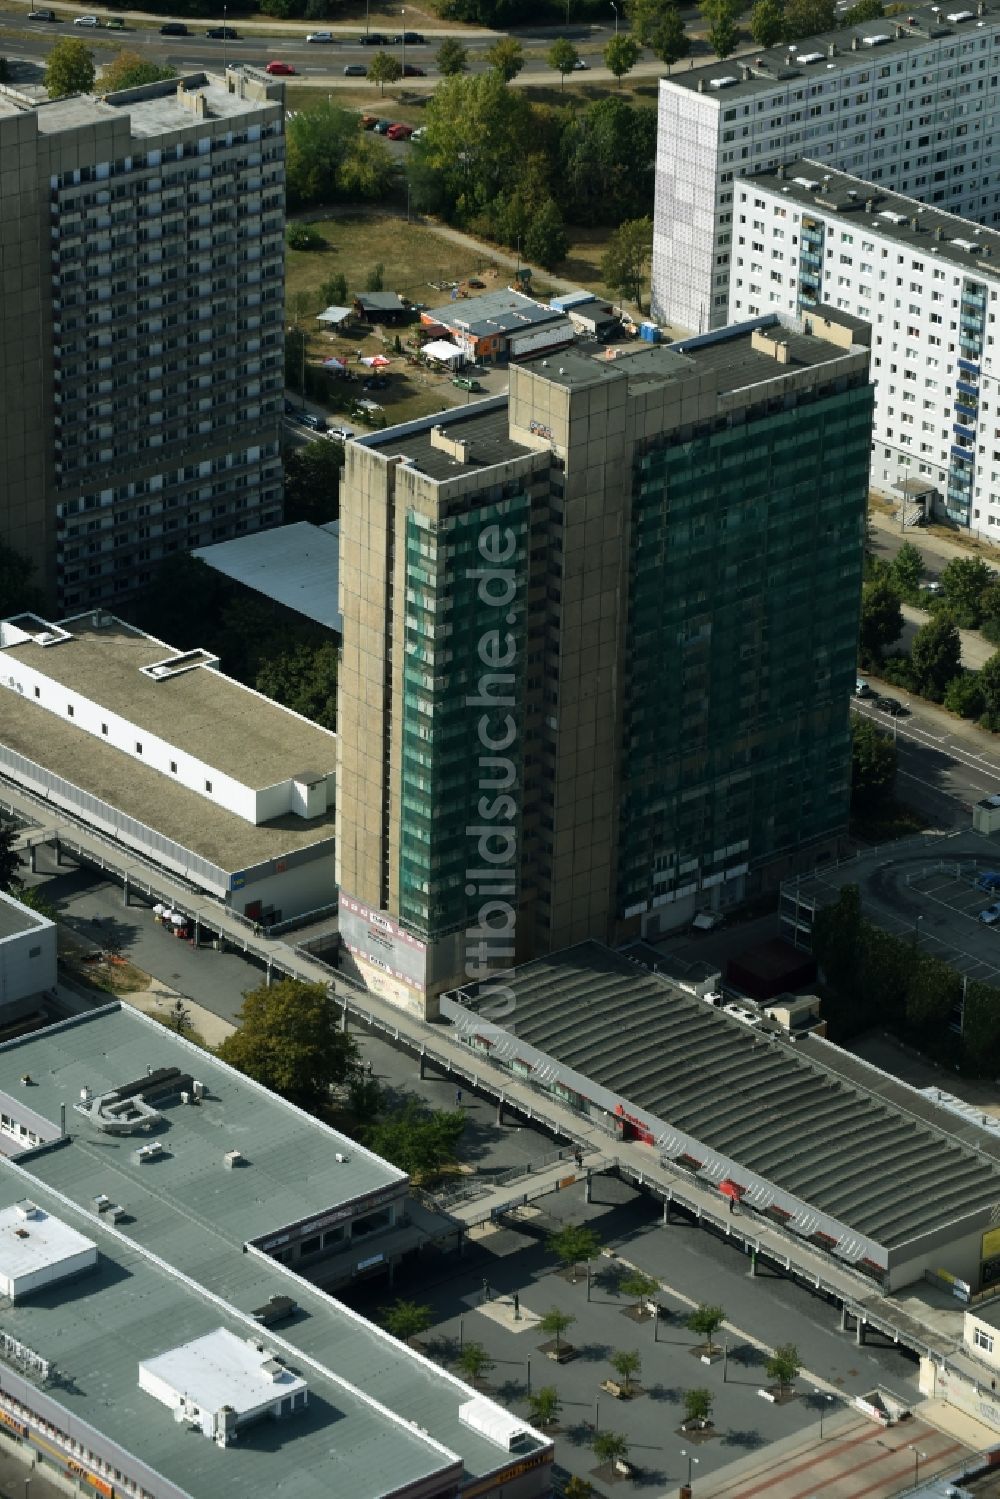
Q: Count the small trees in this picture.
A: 11